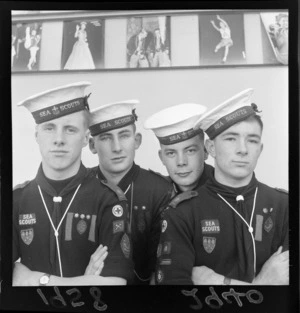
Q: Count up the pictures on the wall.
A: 5